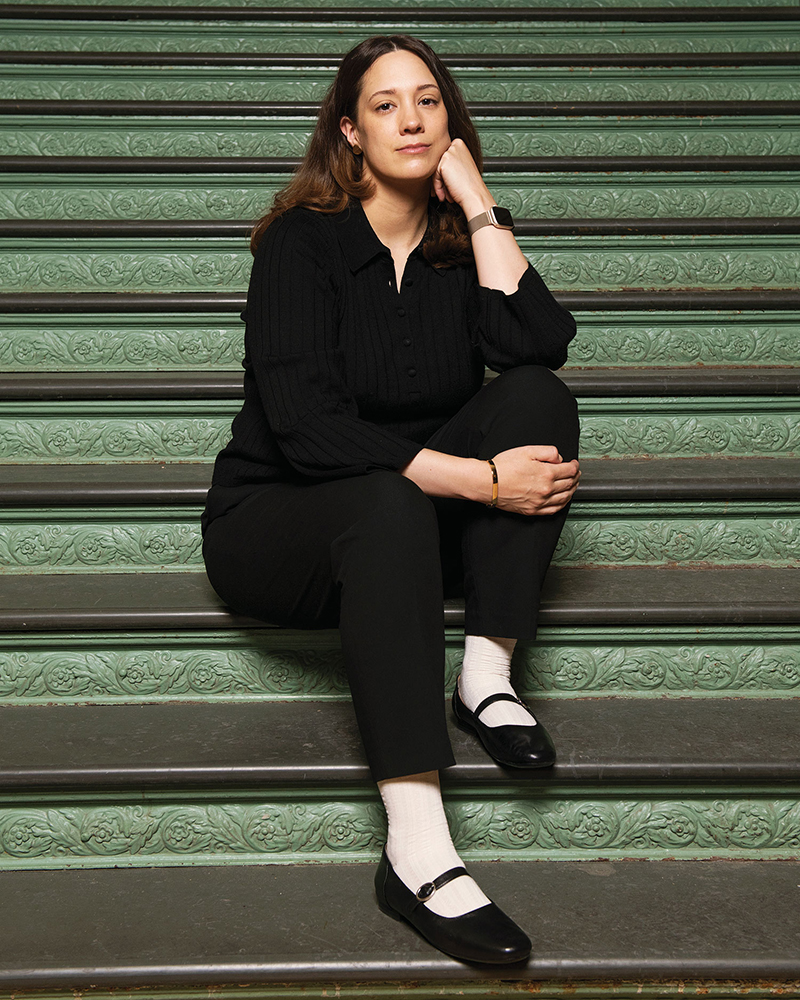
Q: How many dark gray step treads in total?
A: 11